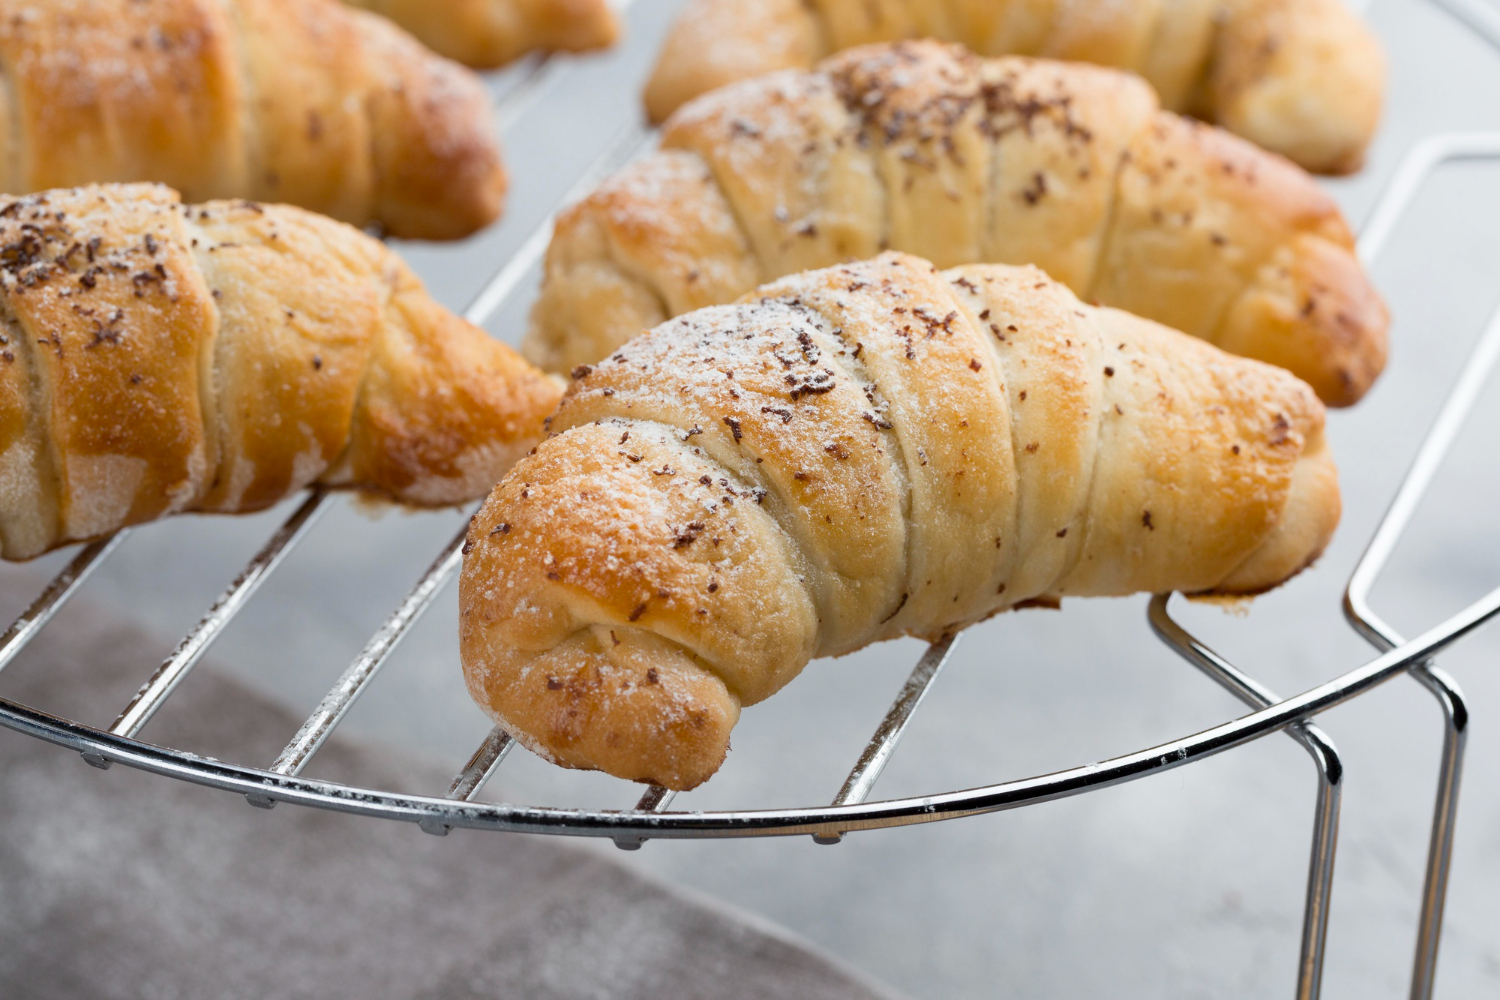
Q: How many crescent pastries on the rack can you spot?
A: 6